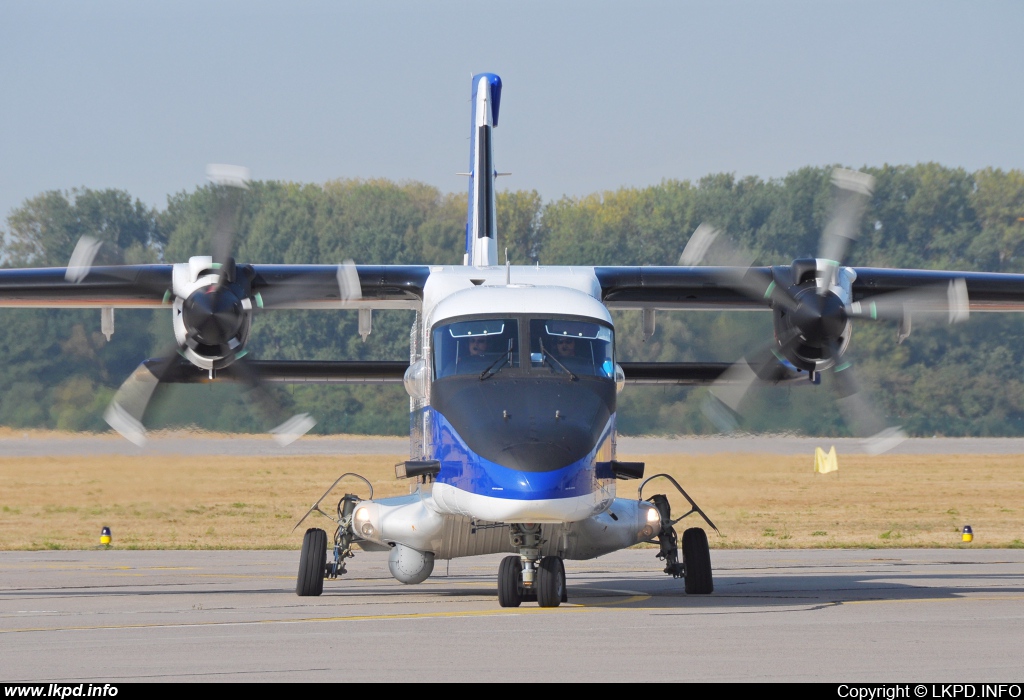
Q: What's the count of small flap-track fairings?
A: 4